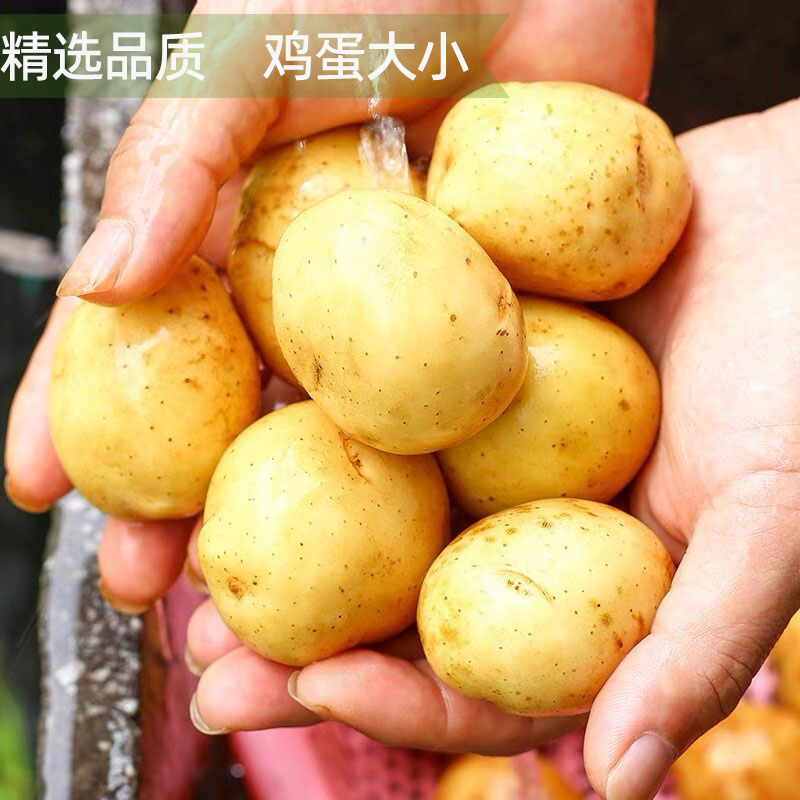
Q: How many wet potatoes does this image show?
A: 7